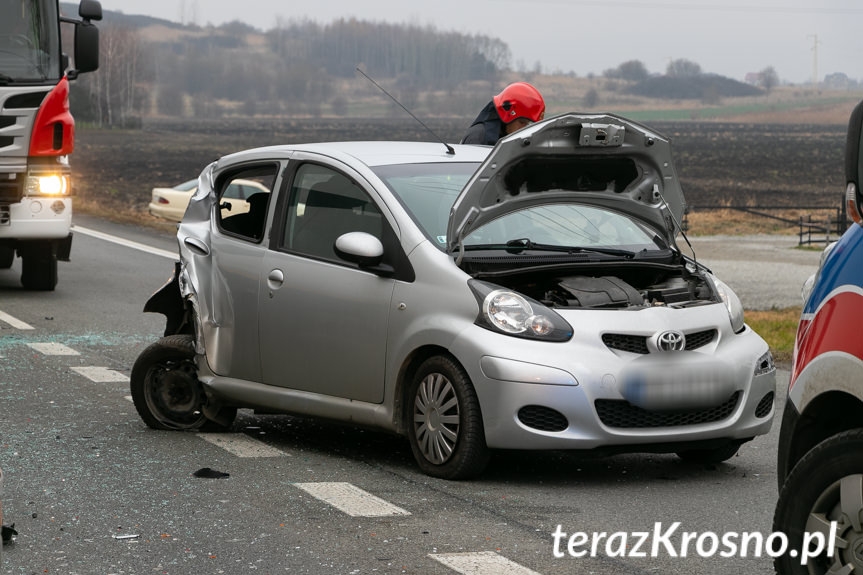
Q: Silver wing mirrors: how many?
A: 1